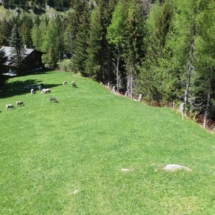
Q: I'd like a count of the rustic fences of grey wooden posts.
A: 1